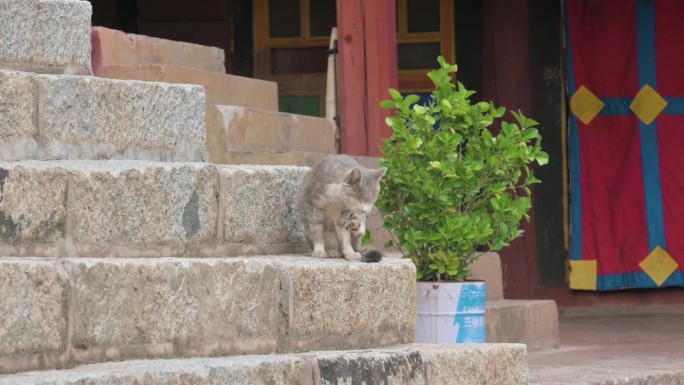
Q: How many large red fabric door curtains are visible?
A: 1